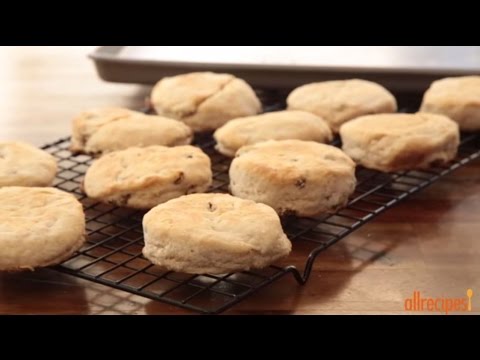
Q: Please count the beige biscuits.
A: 11